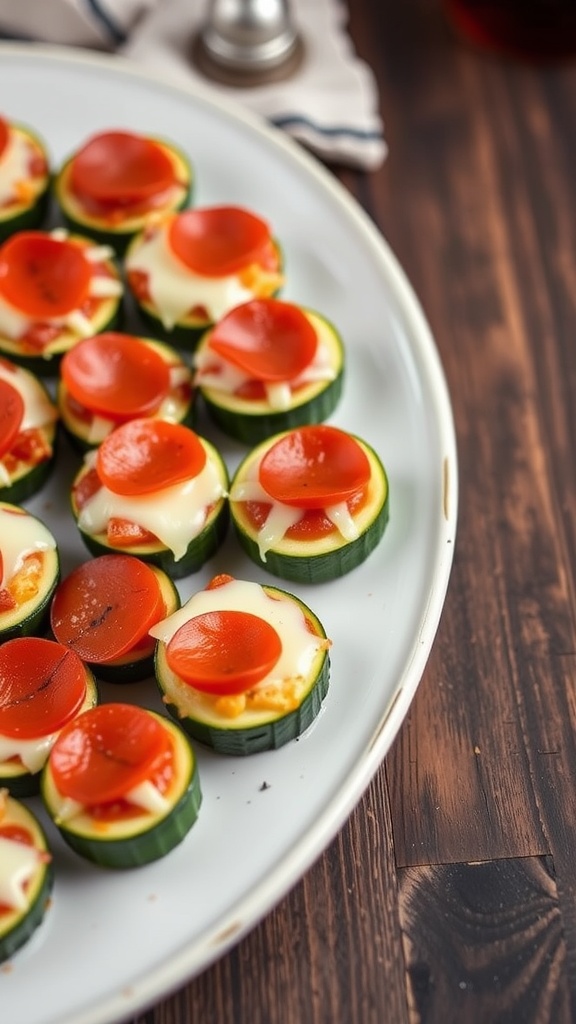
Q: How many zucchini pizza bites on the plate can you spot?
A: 15